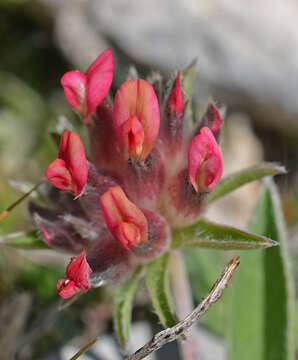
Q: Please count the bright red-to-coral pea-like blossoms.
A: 6